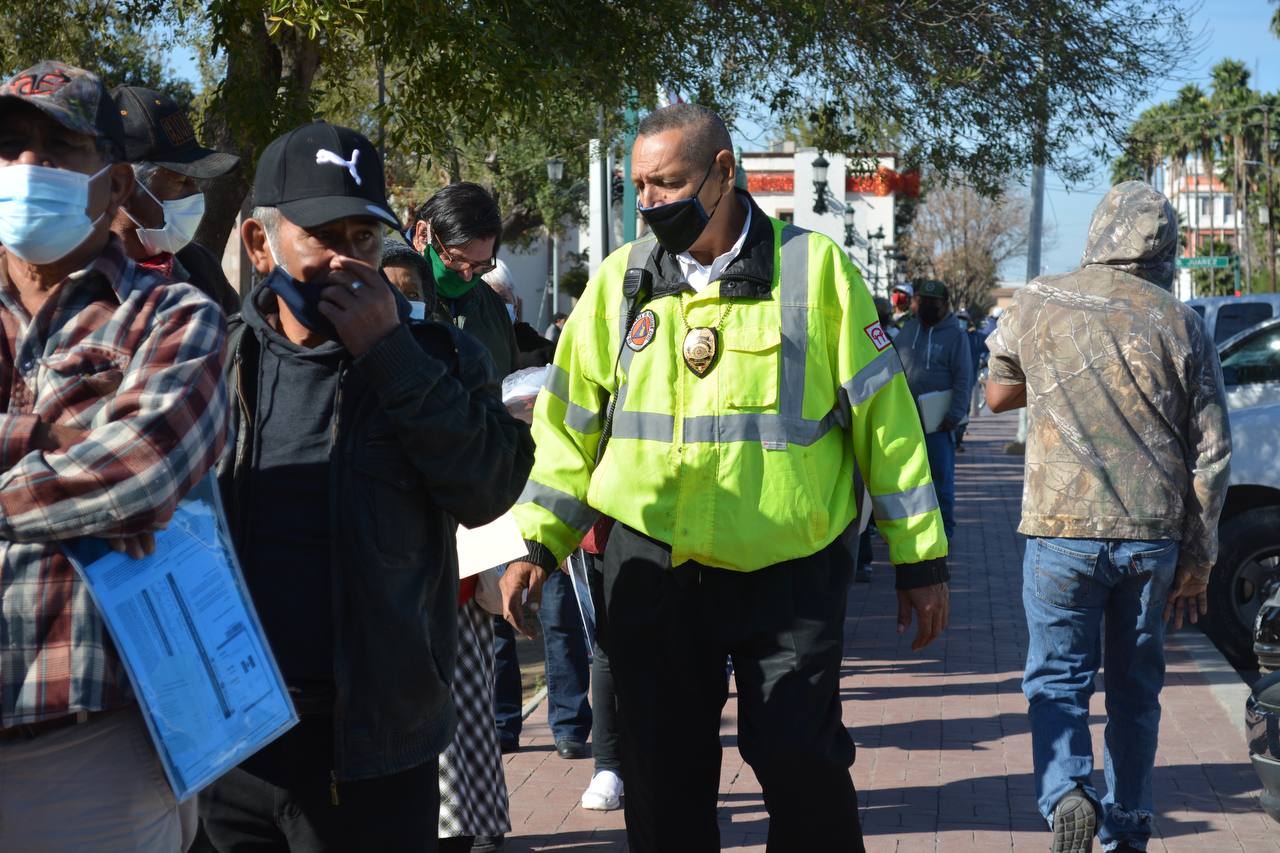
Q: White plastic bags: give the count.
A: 1